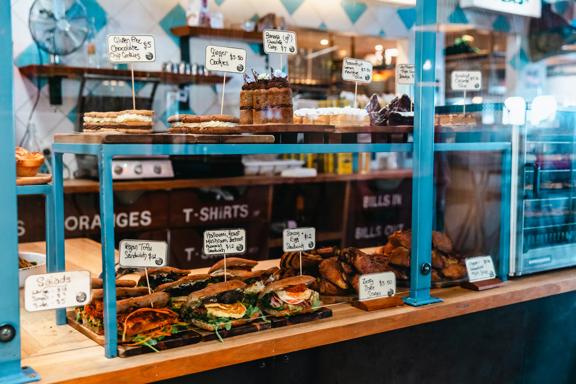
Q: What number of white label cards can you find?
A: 12